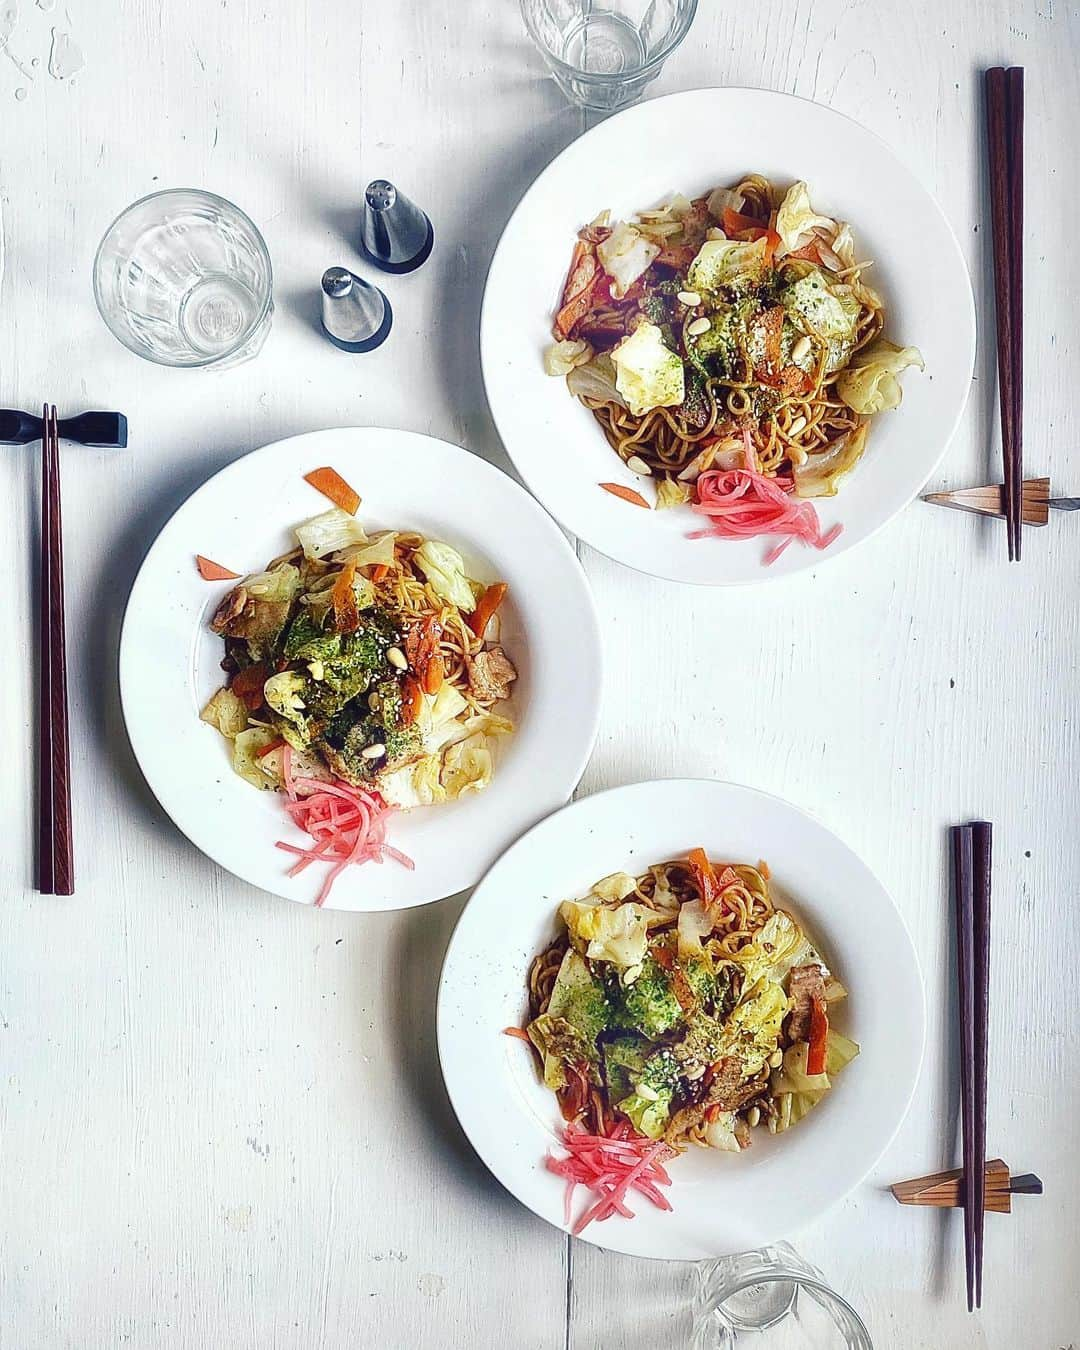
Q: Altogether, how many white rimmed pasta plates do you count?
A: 3